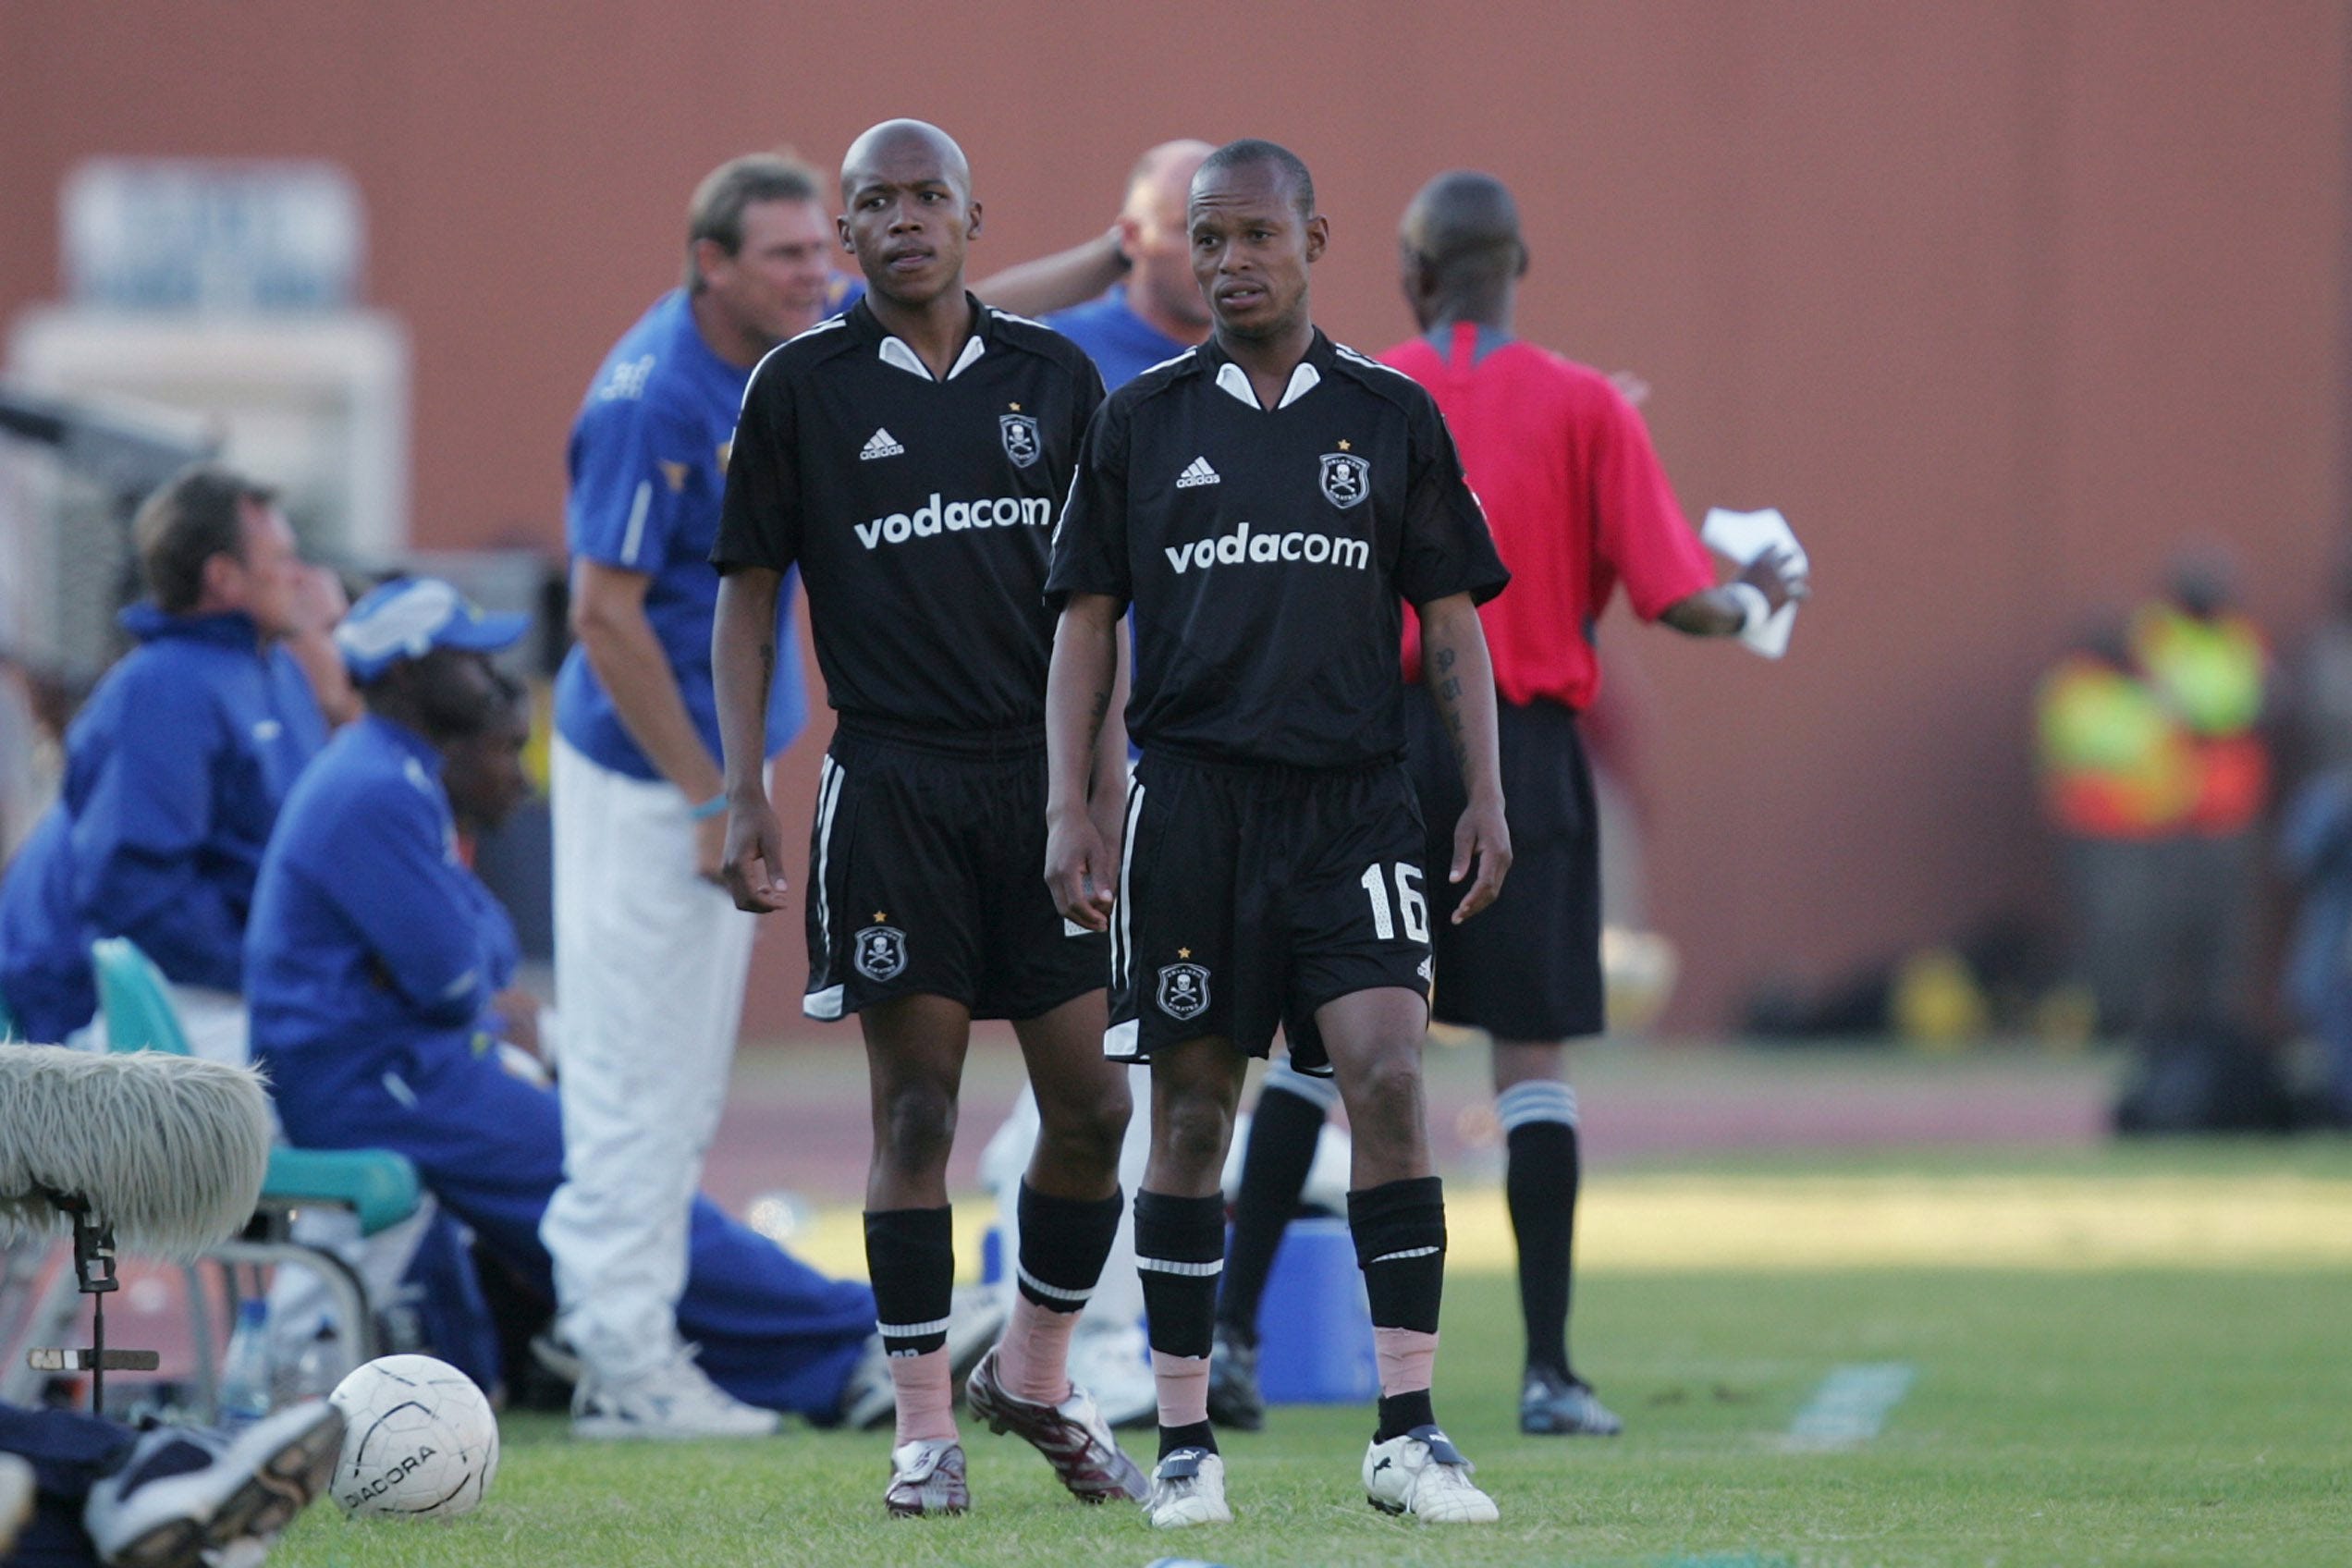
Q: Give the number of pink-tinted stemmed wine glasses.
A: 0